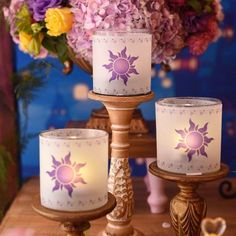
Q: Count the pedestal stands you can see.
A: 3